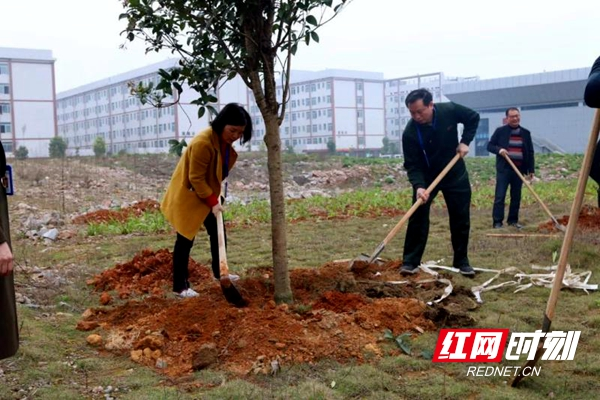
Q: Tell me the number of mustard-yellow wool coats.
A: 1